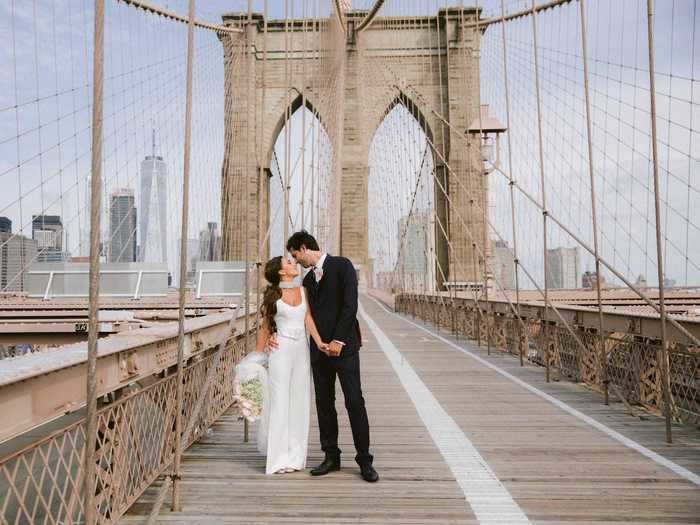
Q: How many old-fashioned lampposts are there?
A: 1